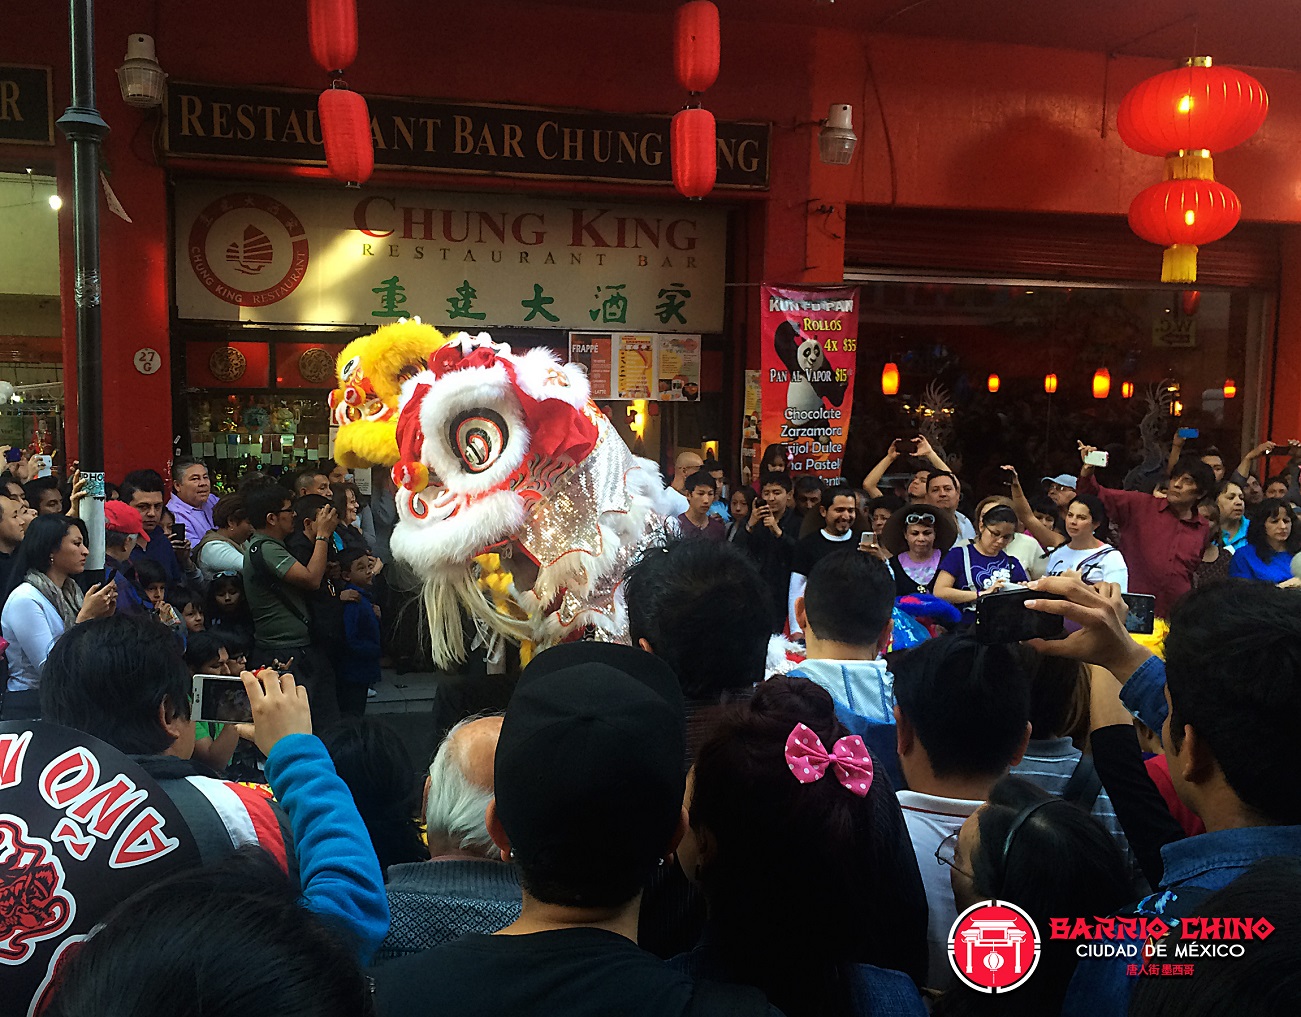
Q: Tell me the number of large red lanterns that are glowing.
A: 2